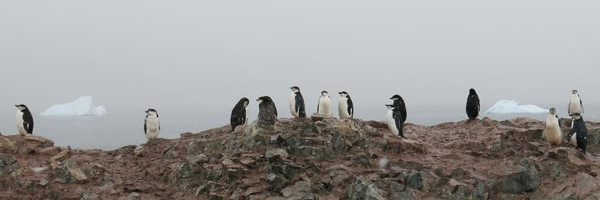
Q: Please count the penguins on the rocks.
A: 13